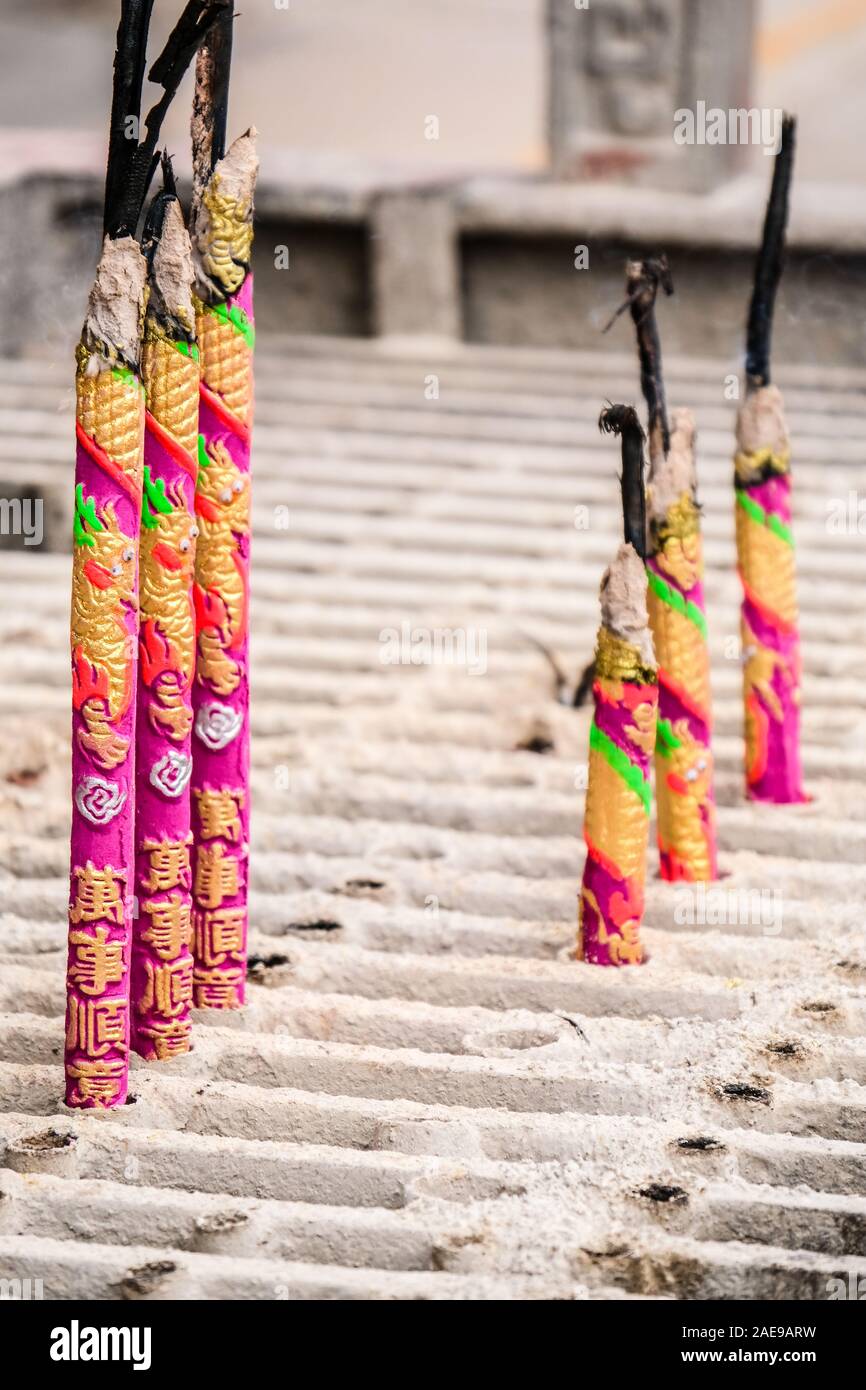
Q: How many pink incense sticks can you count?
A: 6